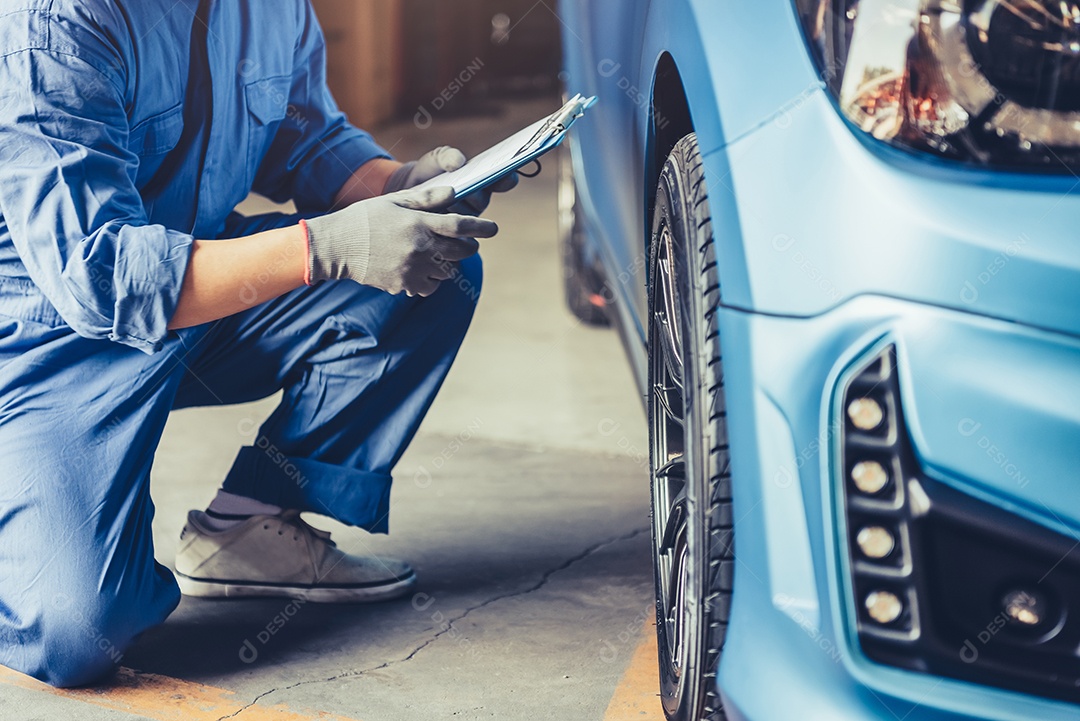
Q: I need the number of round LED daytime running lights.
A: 4